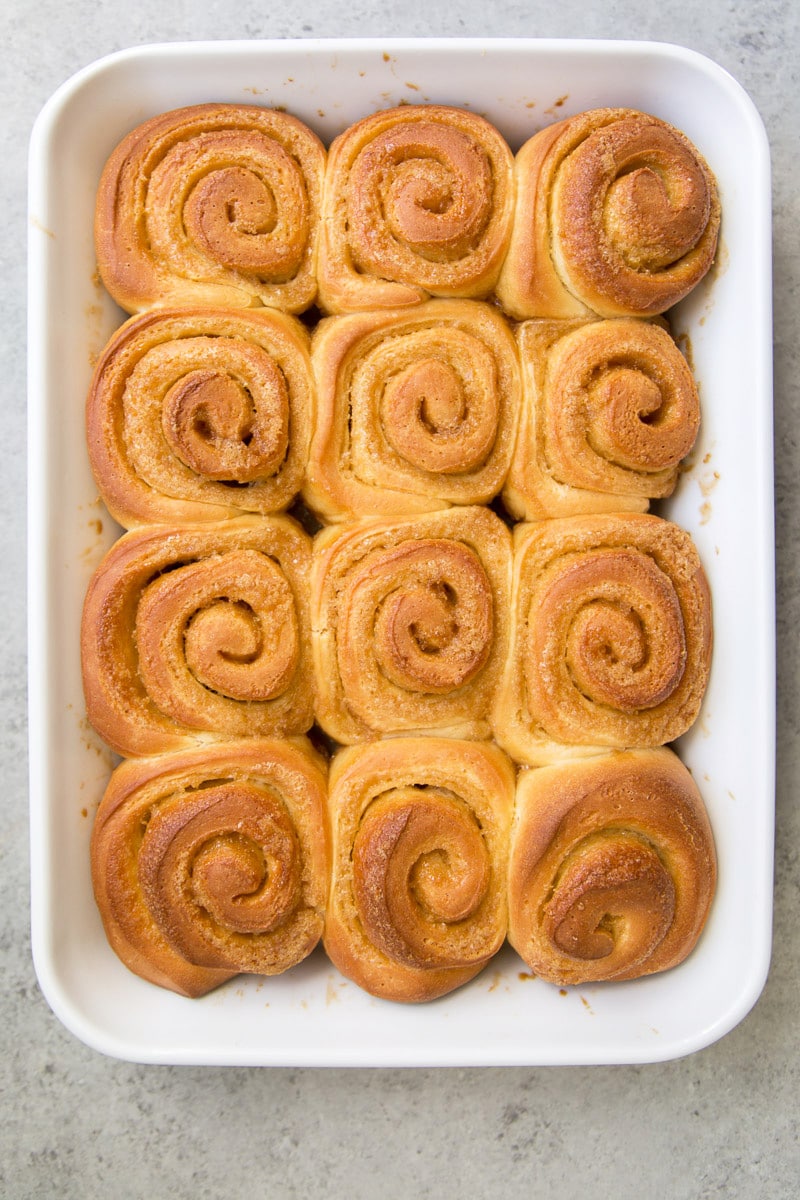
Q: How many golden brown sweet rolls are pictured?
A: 12